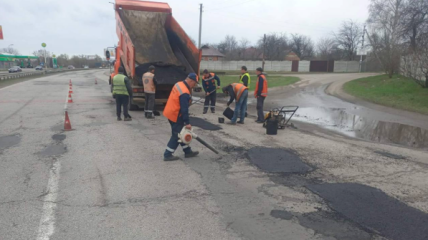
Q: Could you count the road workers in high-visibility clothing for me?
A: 7